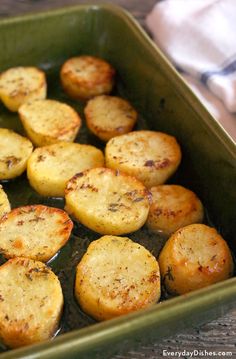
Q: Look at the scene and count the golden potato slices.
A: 14